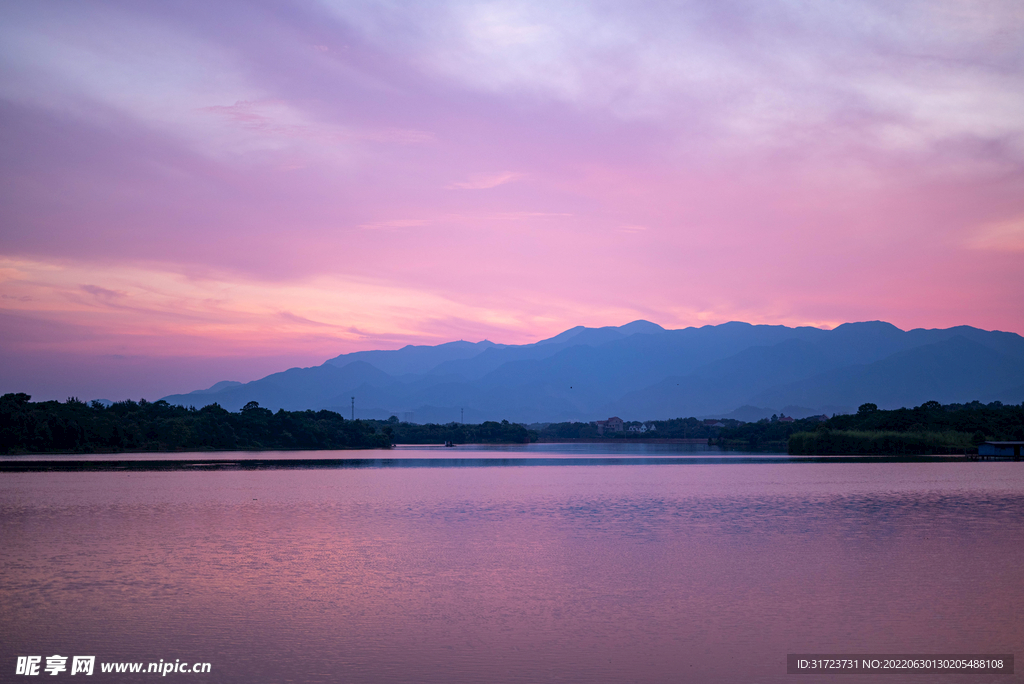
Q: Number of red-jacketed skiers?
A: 0